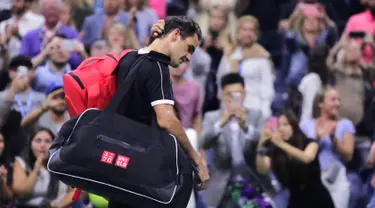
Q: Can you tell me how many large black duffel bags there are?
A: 1